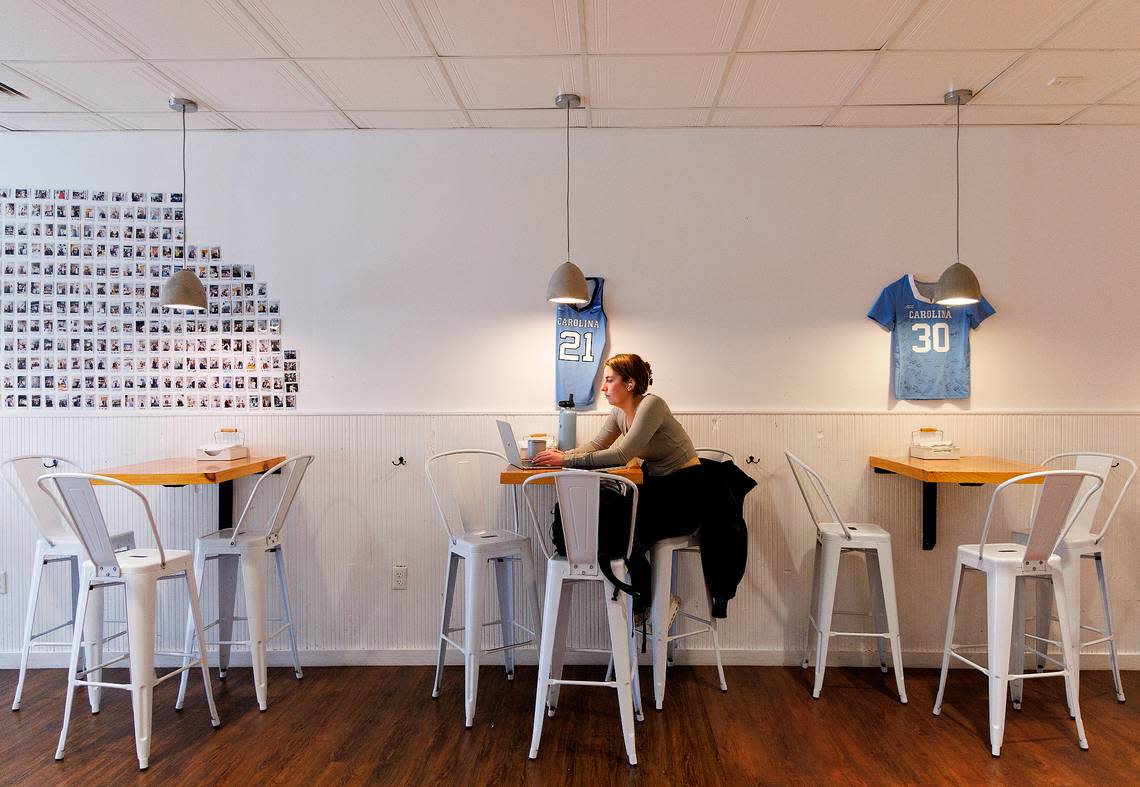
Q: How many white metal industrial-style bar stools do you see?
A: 9